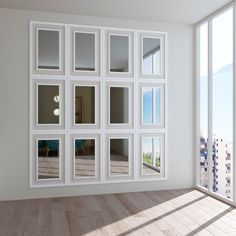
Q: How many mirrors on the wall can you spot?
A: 12